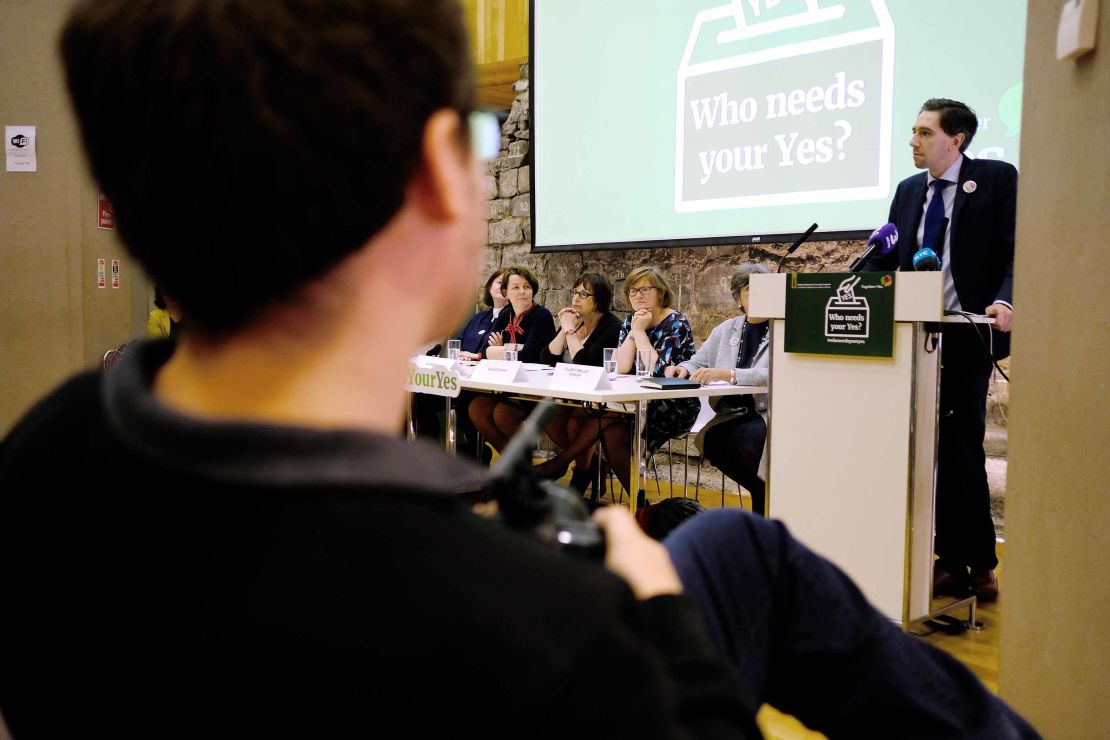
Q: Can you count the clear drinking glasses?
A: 4